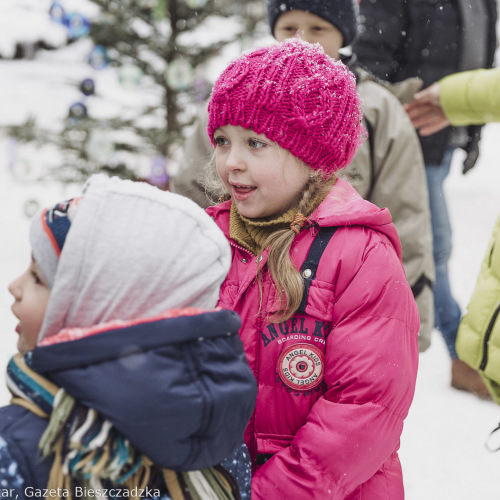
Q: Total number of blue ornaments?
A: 5